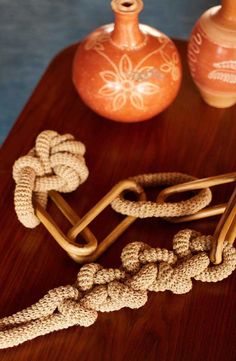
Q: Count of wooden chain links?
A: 4